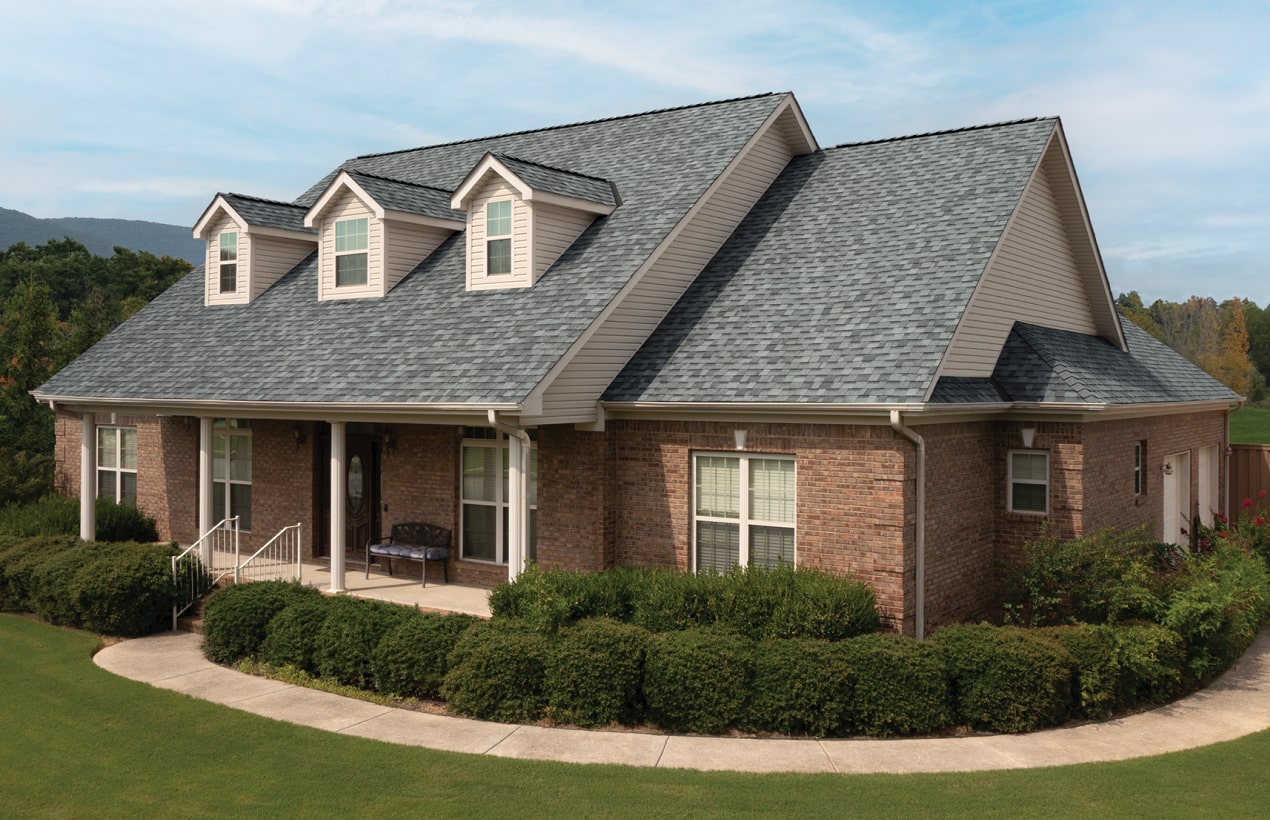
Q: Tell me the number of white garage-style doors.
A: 2